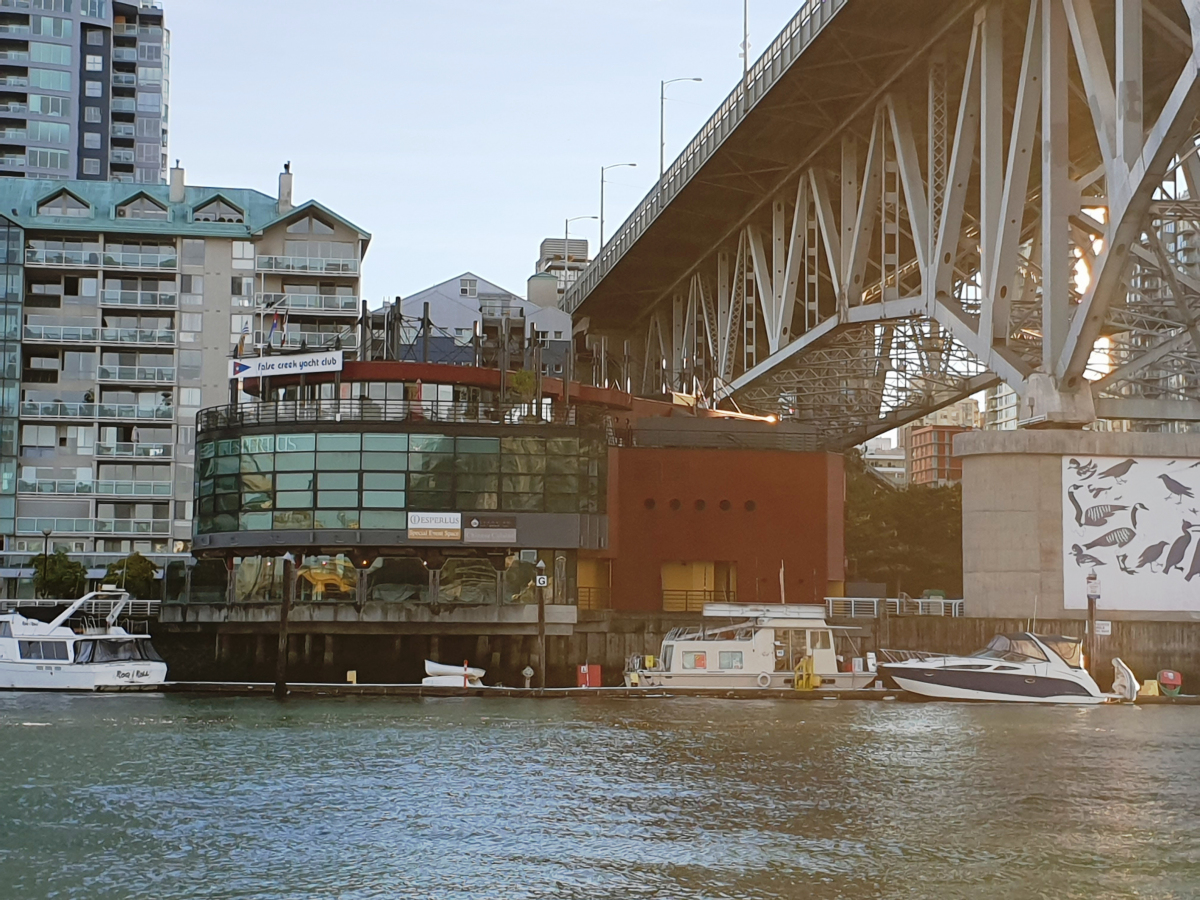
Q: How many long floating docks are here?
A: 1